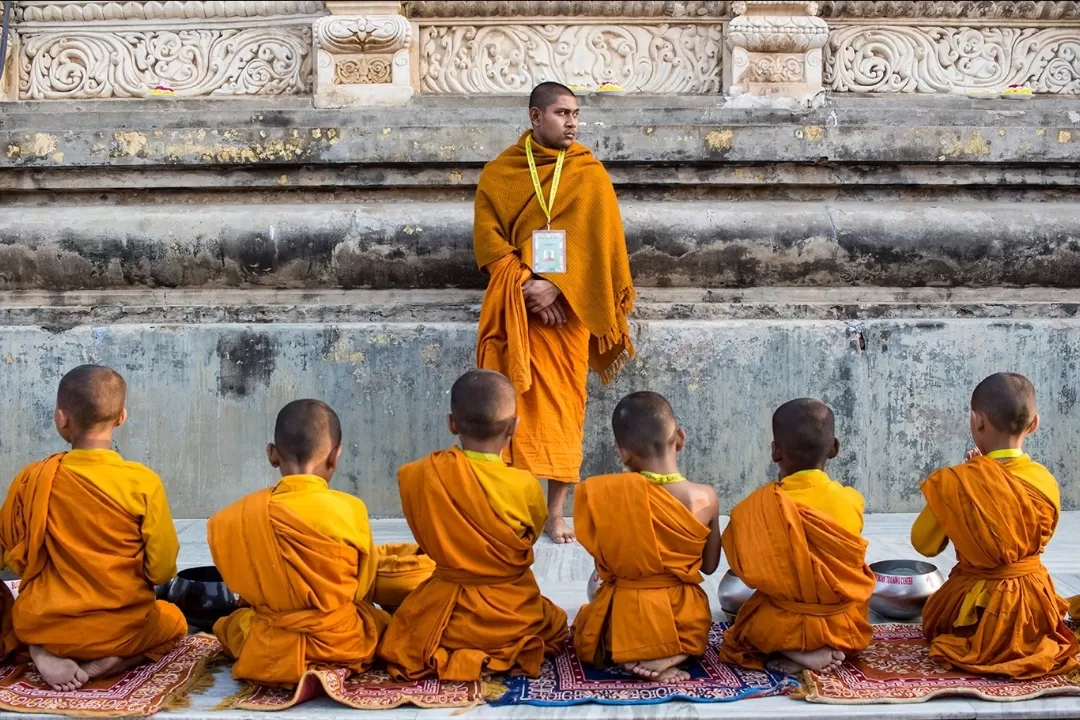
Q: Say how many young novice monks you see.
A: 6